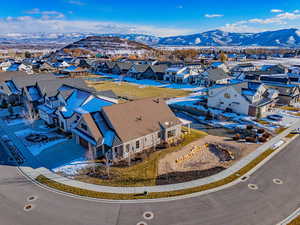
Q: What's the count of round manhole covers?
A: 6